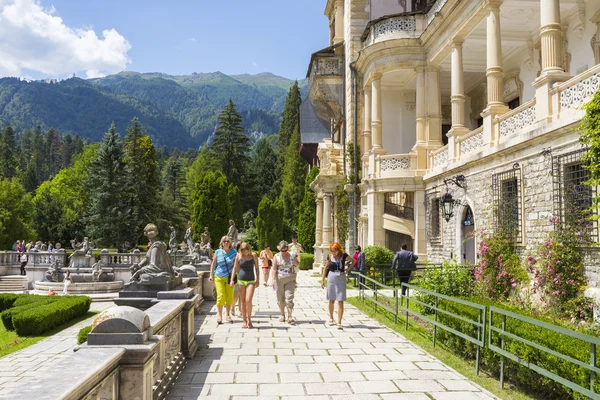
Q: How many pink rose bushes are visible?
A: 2